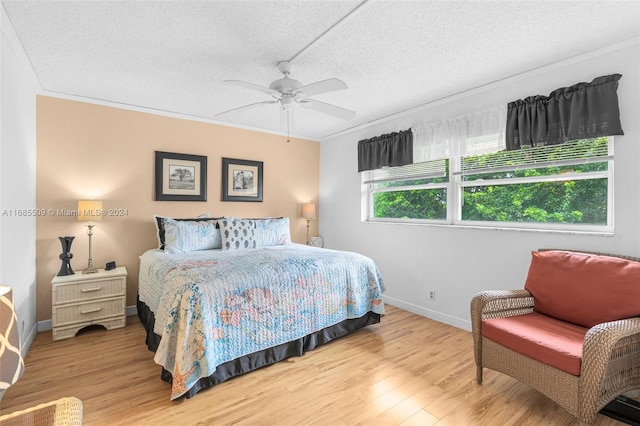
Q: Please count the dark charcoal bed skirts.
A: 1